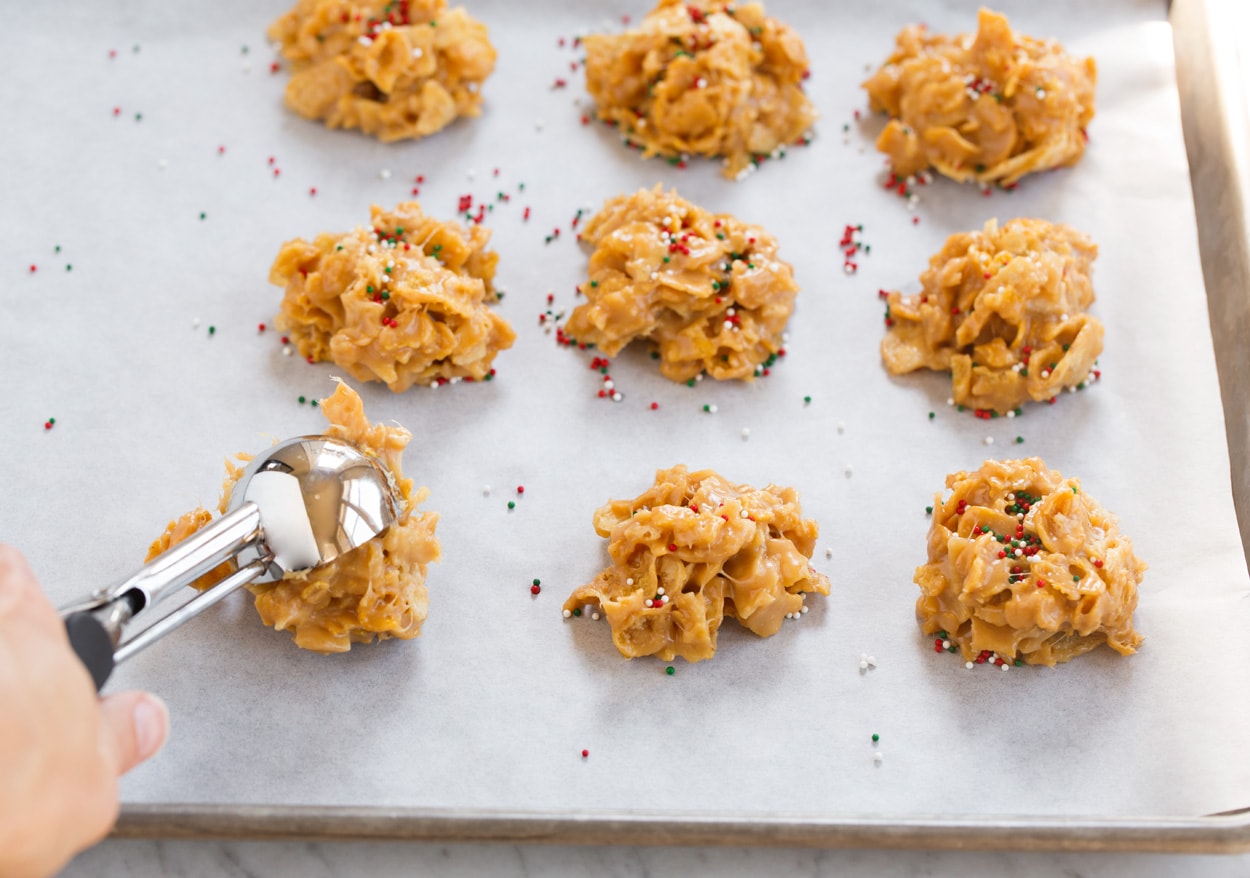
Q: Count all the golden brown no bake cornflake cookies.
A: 9